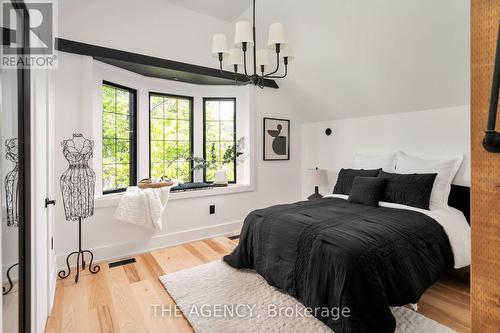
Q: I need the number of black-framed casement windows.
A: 3